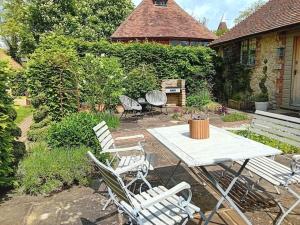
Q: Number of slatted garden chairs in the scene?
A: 2